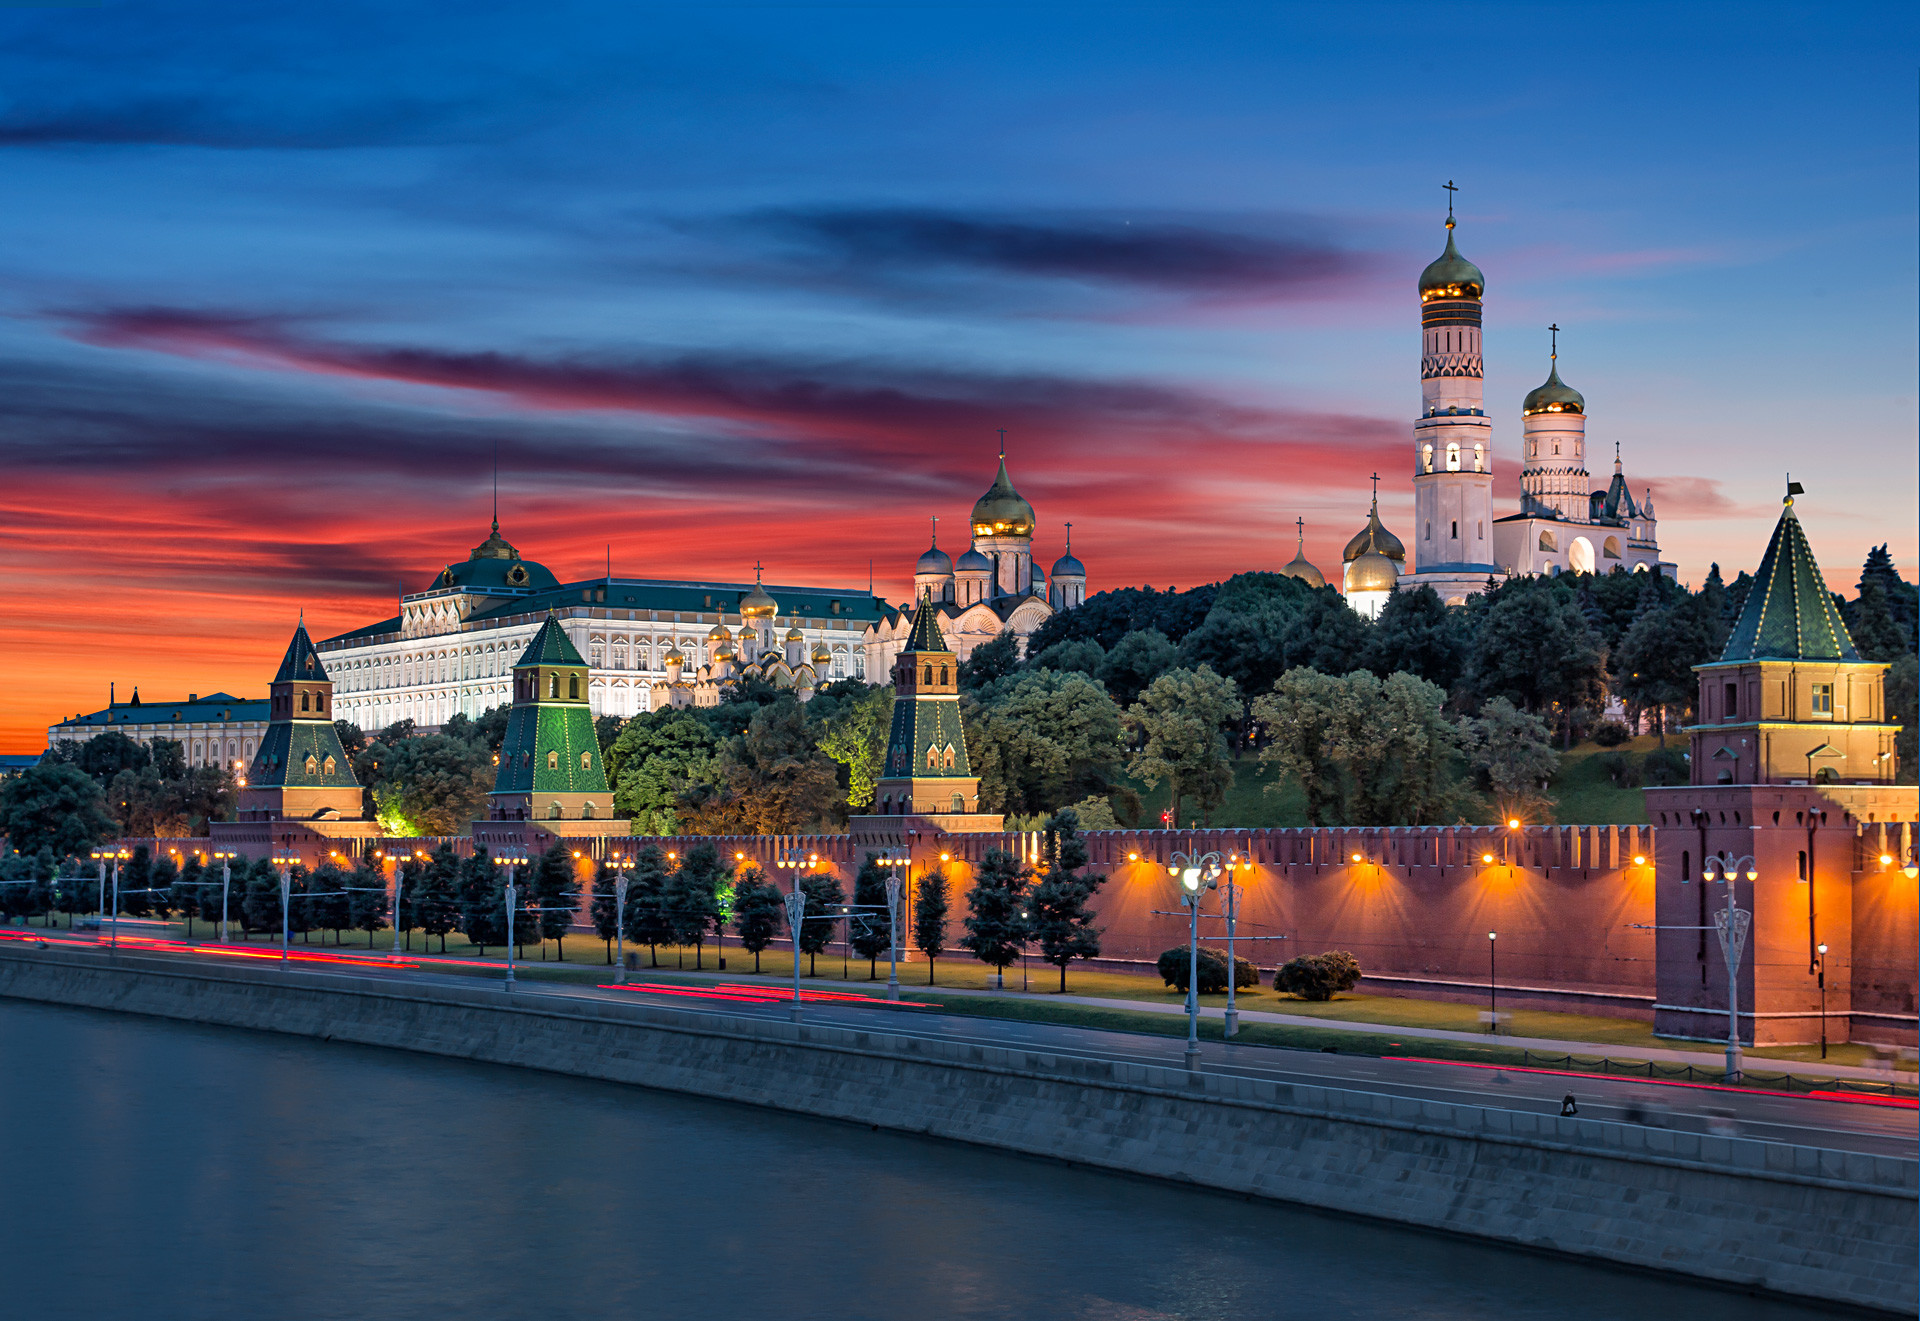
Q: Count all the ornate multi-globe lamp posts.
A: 12